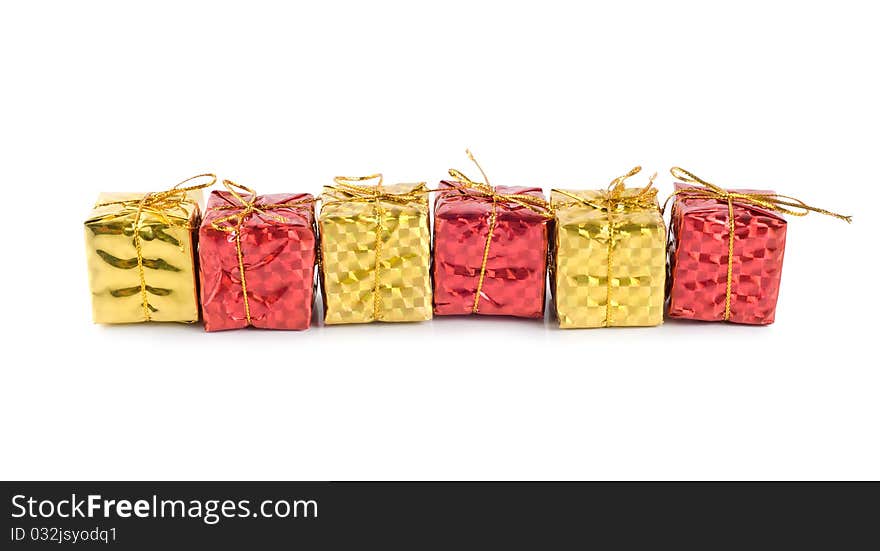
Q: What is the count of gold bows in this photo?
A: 6